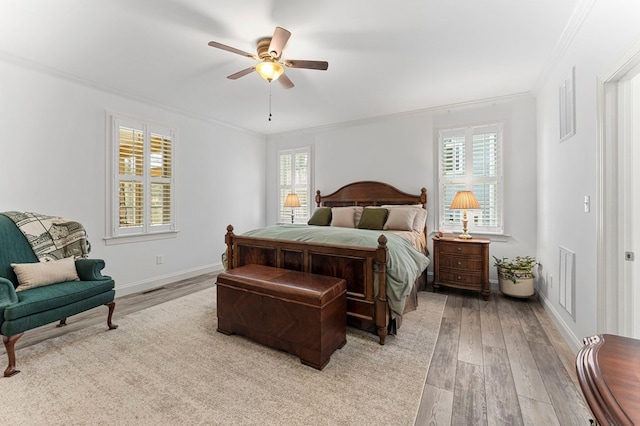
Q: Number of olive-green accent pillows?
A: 2